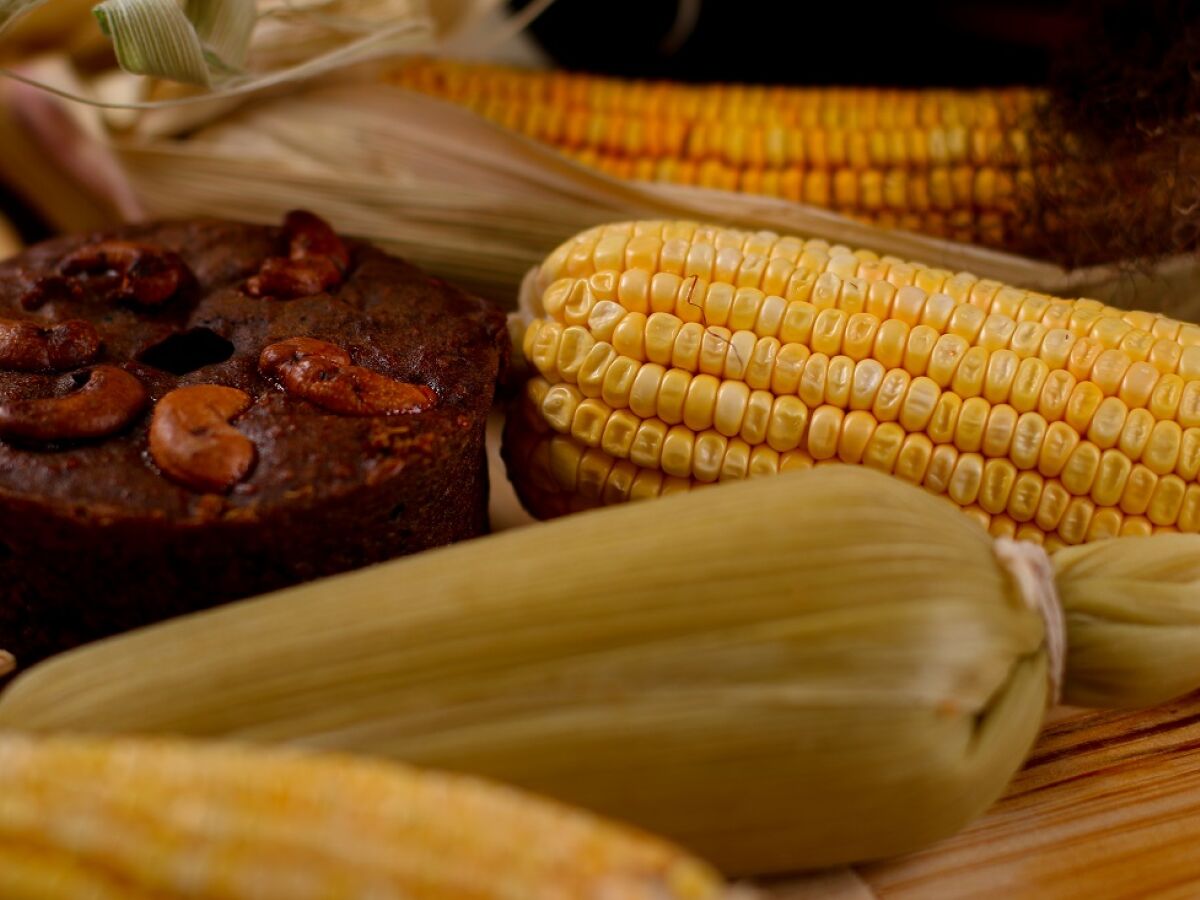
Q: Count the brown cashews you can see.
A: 6